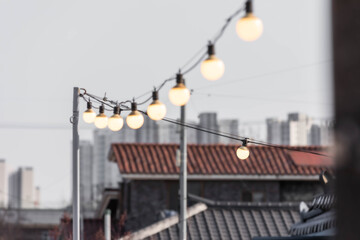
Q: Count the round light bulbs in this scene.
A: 9